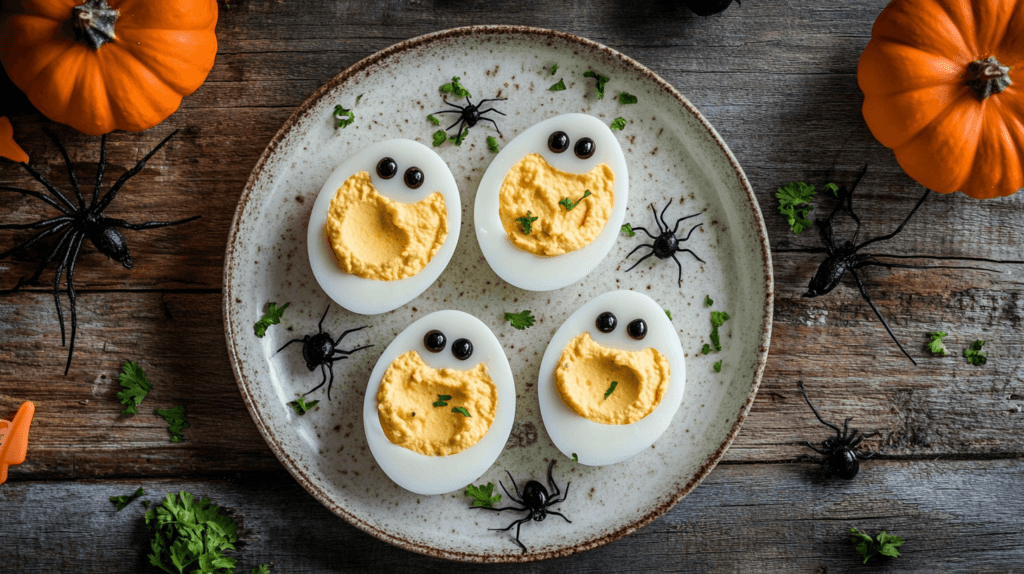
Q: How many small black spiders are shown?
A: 5